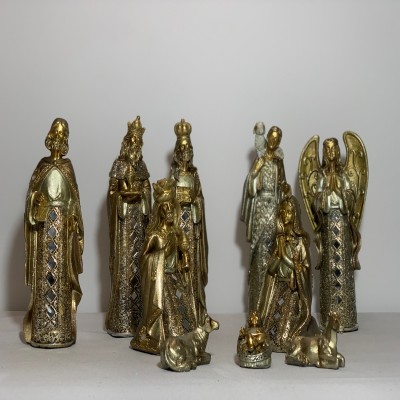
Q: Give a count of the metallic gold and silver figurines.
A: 10